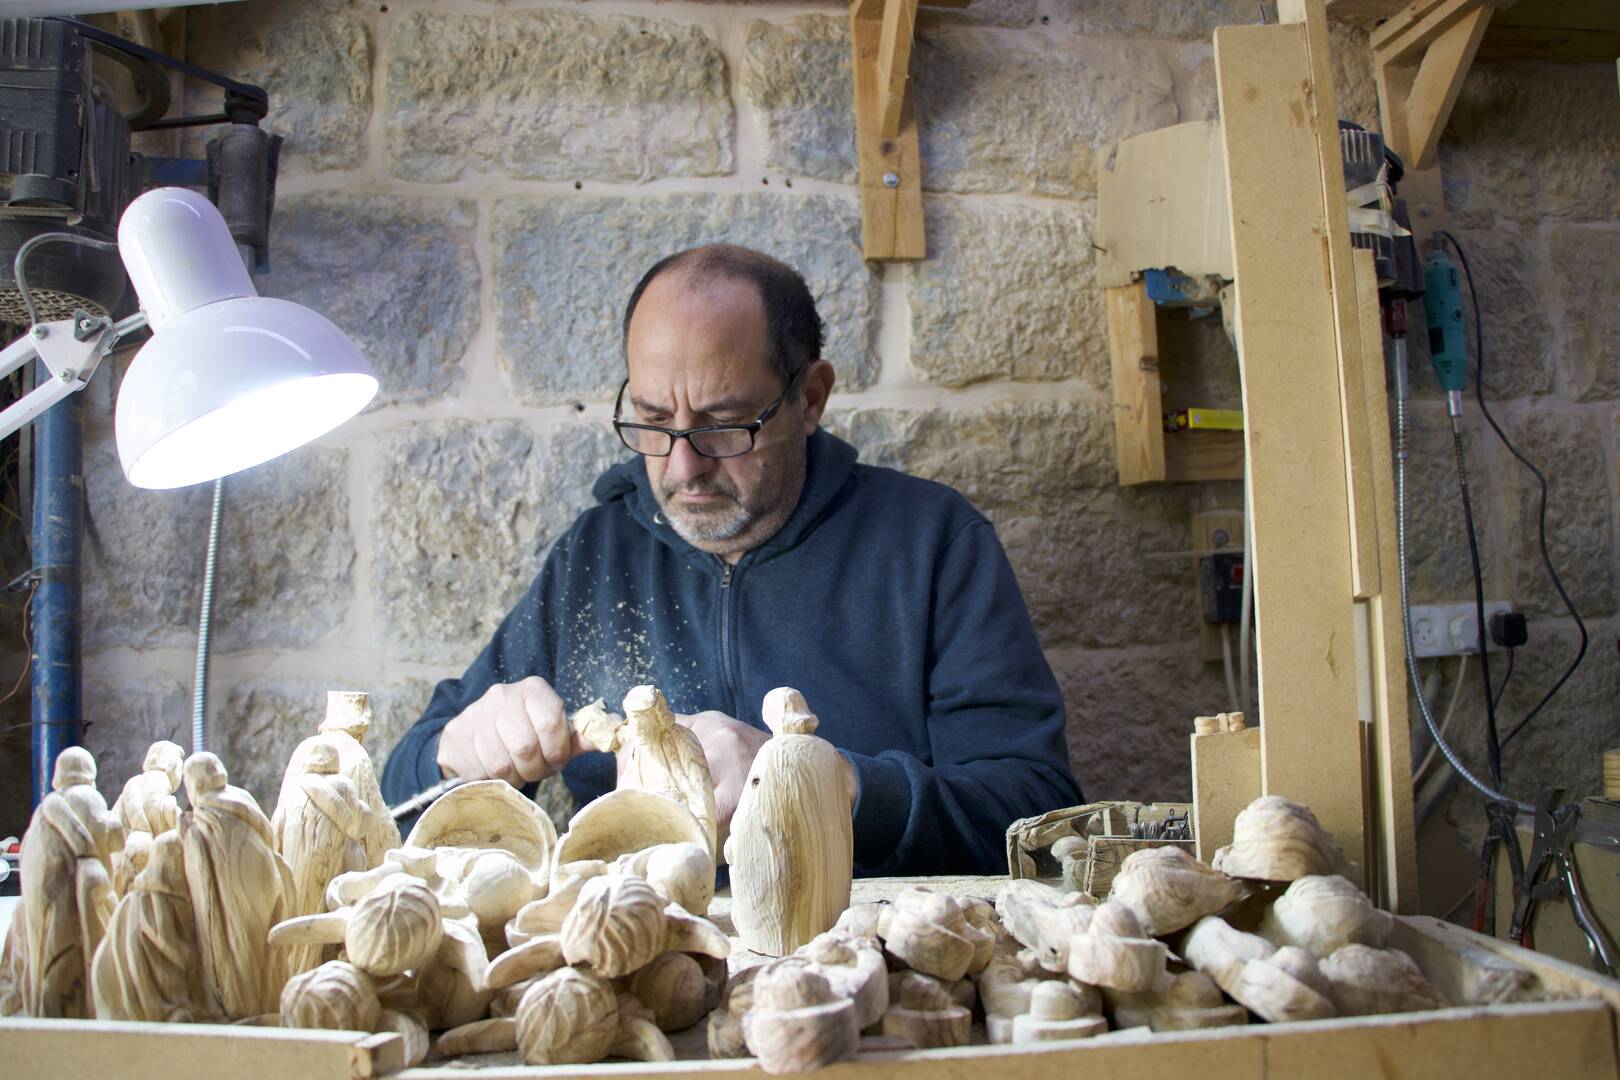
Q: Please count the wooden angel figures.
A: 4